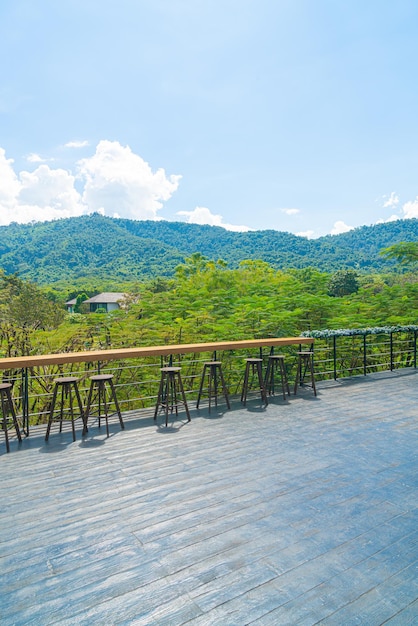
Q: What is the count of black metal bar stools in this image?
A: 8